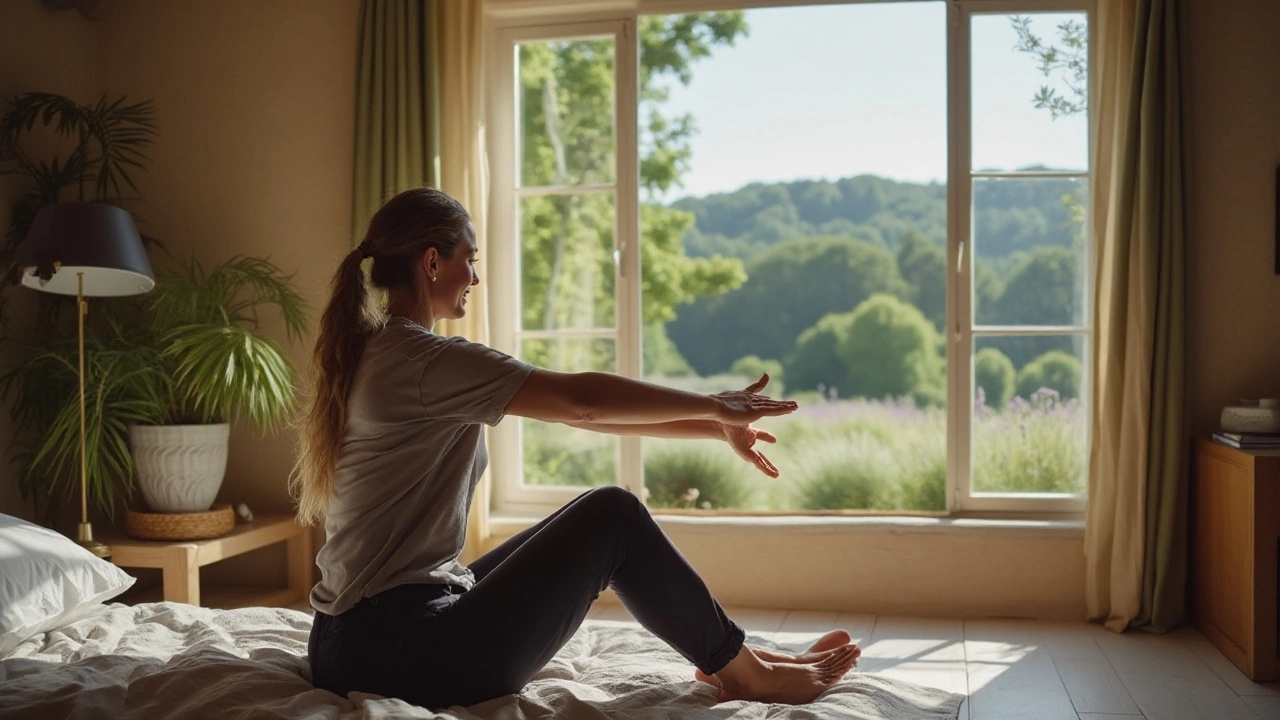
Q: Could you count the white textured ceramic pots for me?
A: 1